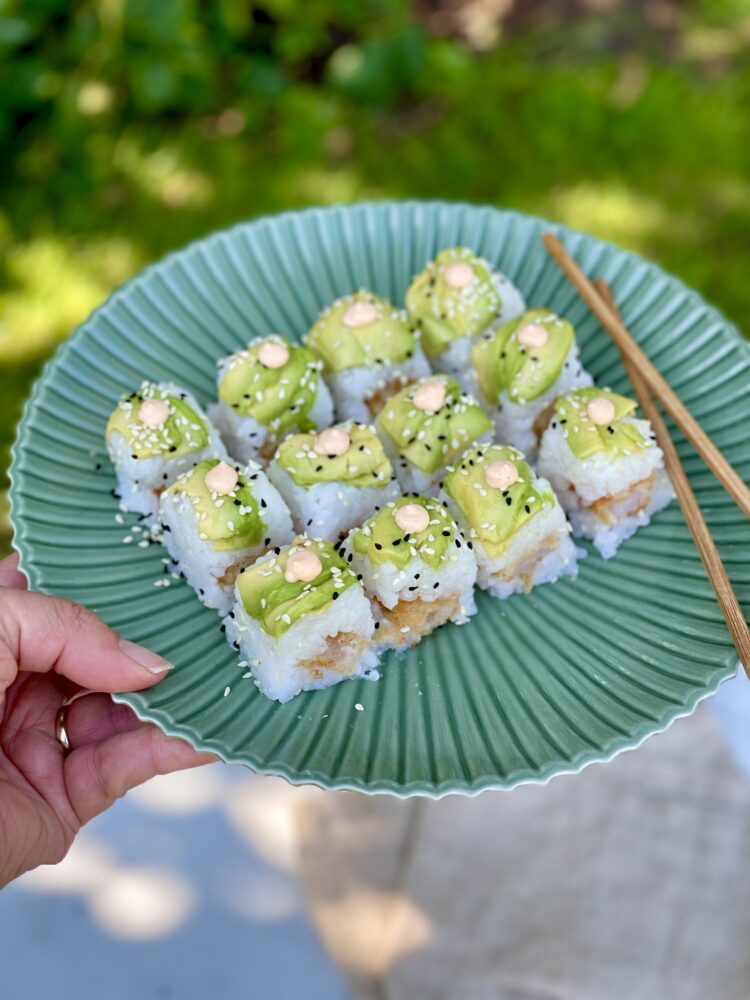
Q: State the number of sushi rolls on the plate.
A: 12